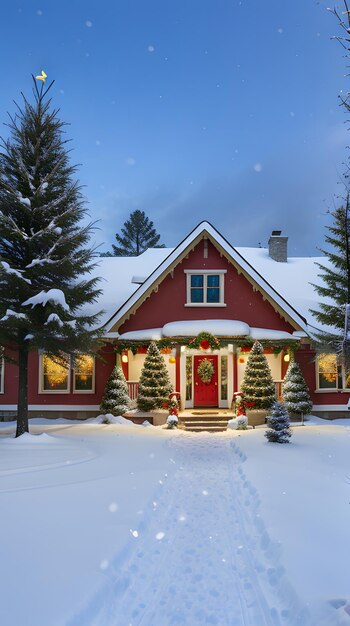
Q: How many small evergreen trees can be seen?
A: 5